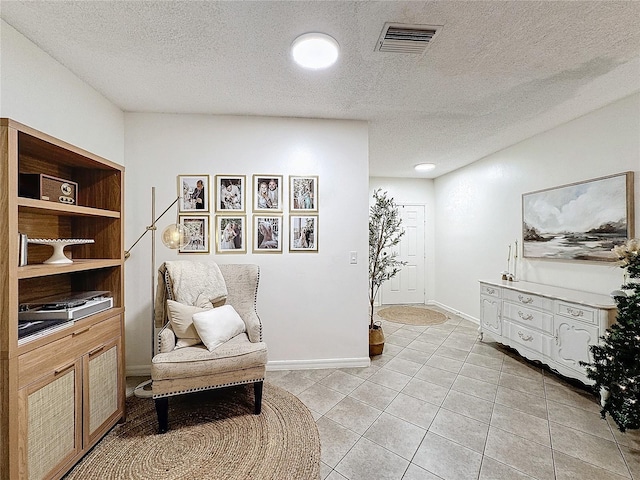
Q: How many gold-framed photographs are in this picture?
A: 8